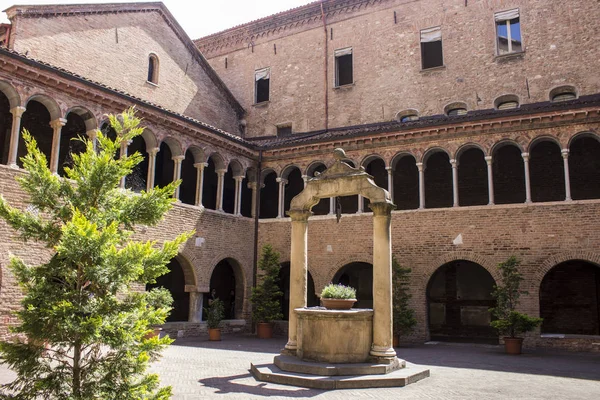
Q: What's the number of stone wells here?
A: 1